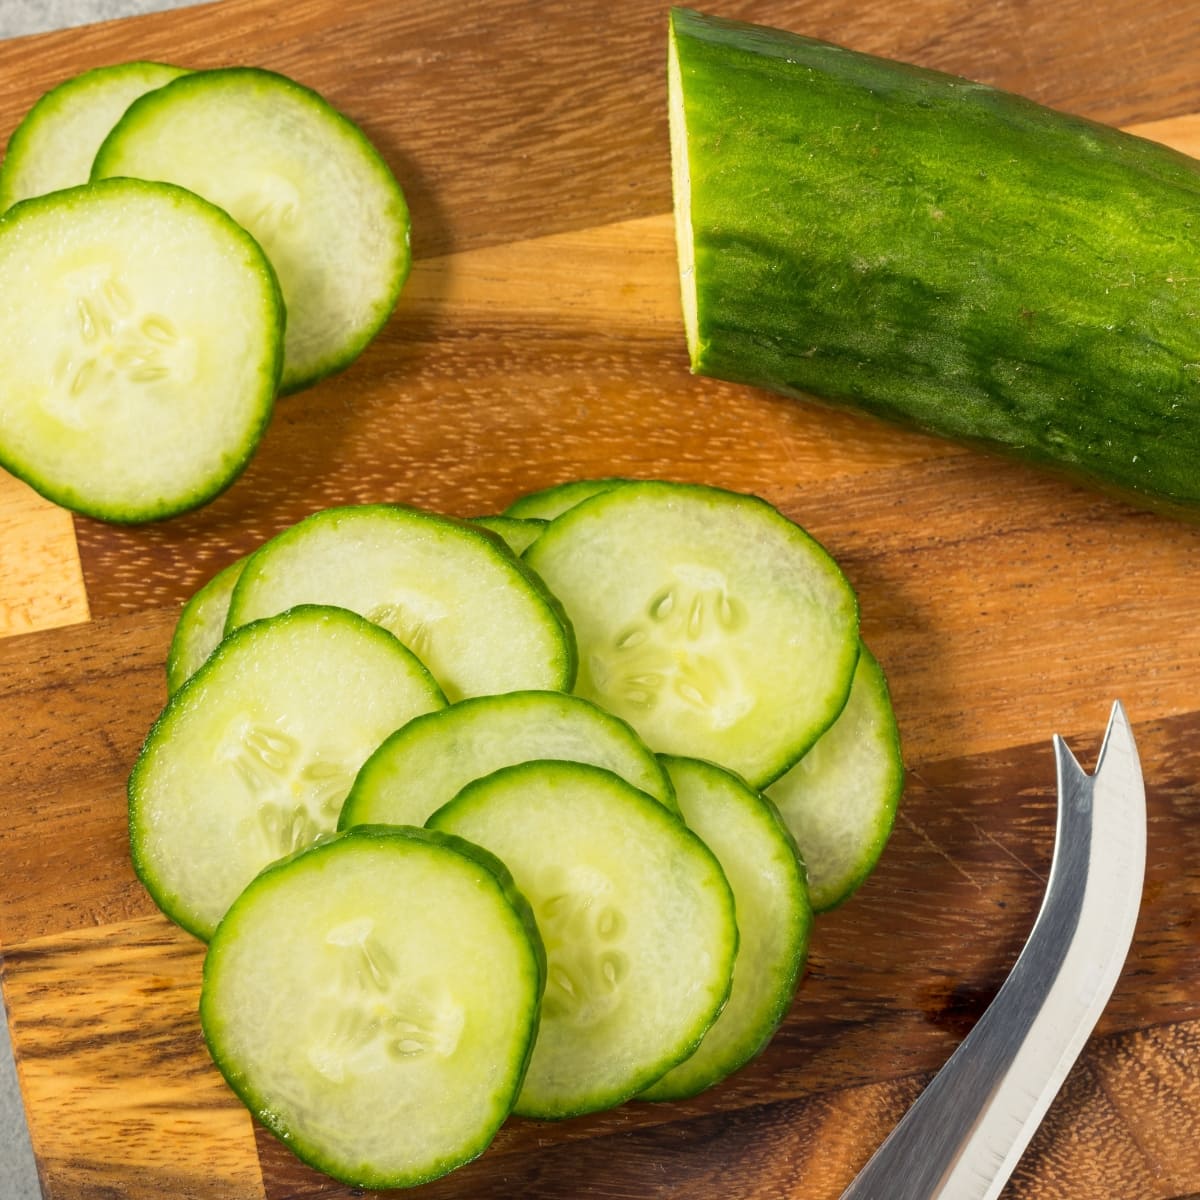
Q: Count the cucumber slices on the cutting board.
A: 14